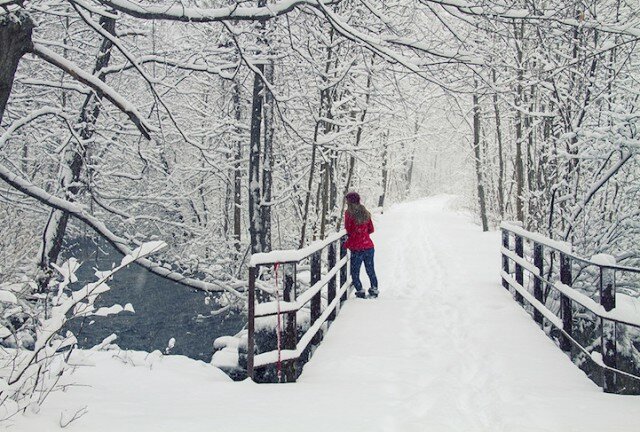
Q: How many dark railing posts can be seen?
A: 10